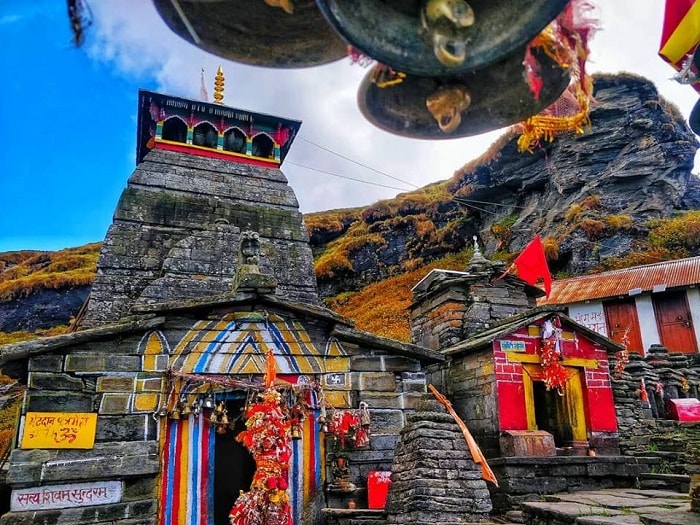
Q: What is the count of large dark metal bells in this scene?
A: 3